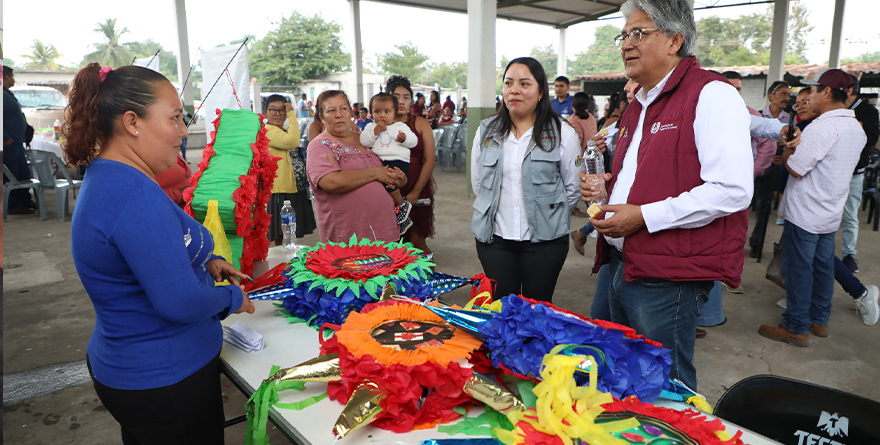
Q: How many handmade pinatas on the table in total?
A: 5